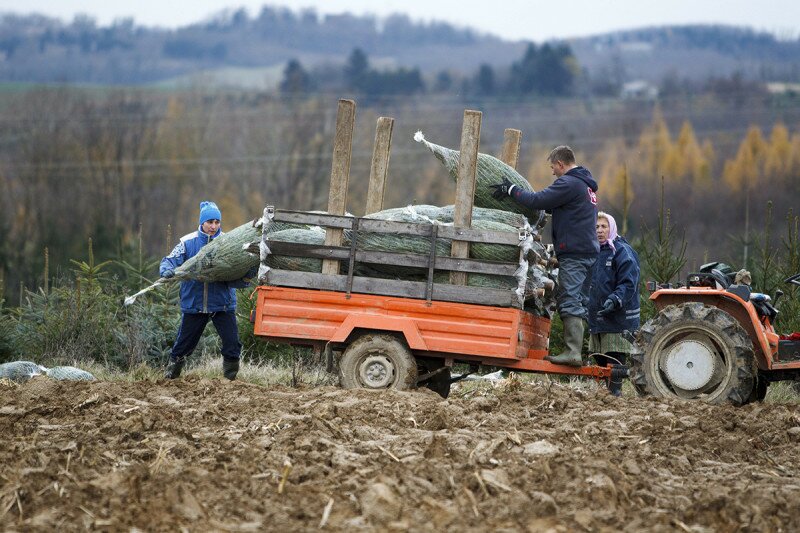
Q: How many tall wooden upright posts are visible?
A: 4